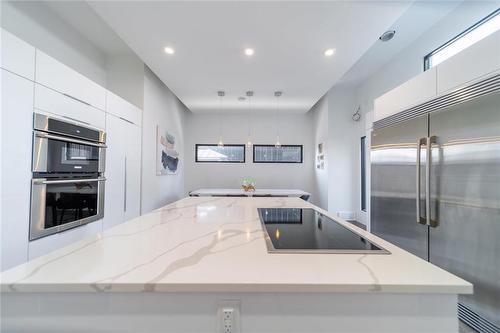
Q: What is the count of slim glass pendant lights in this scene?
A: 3